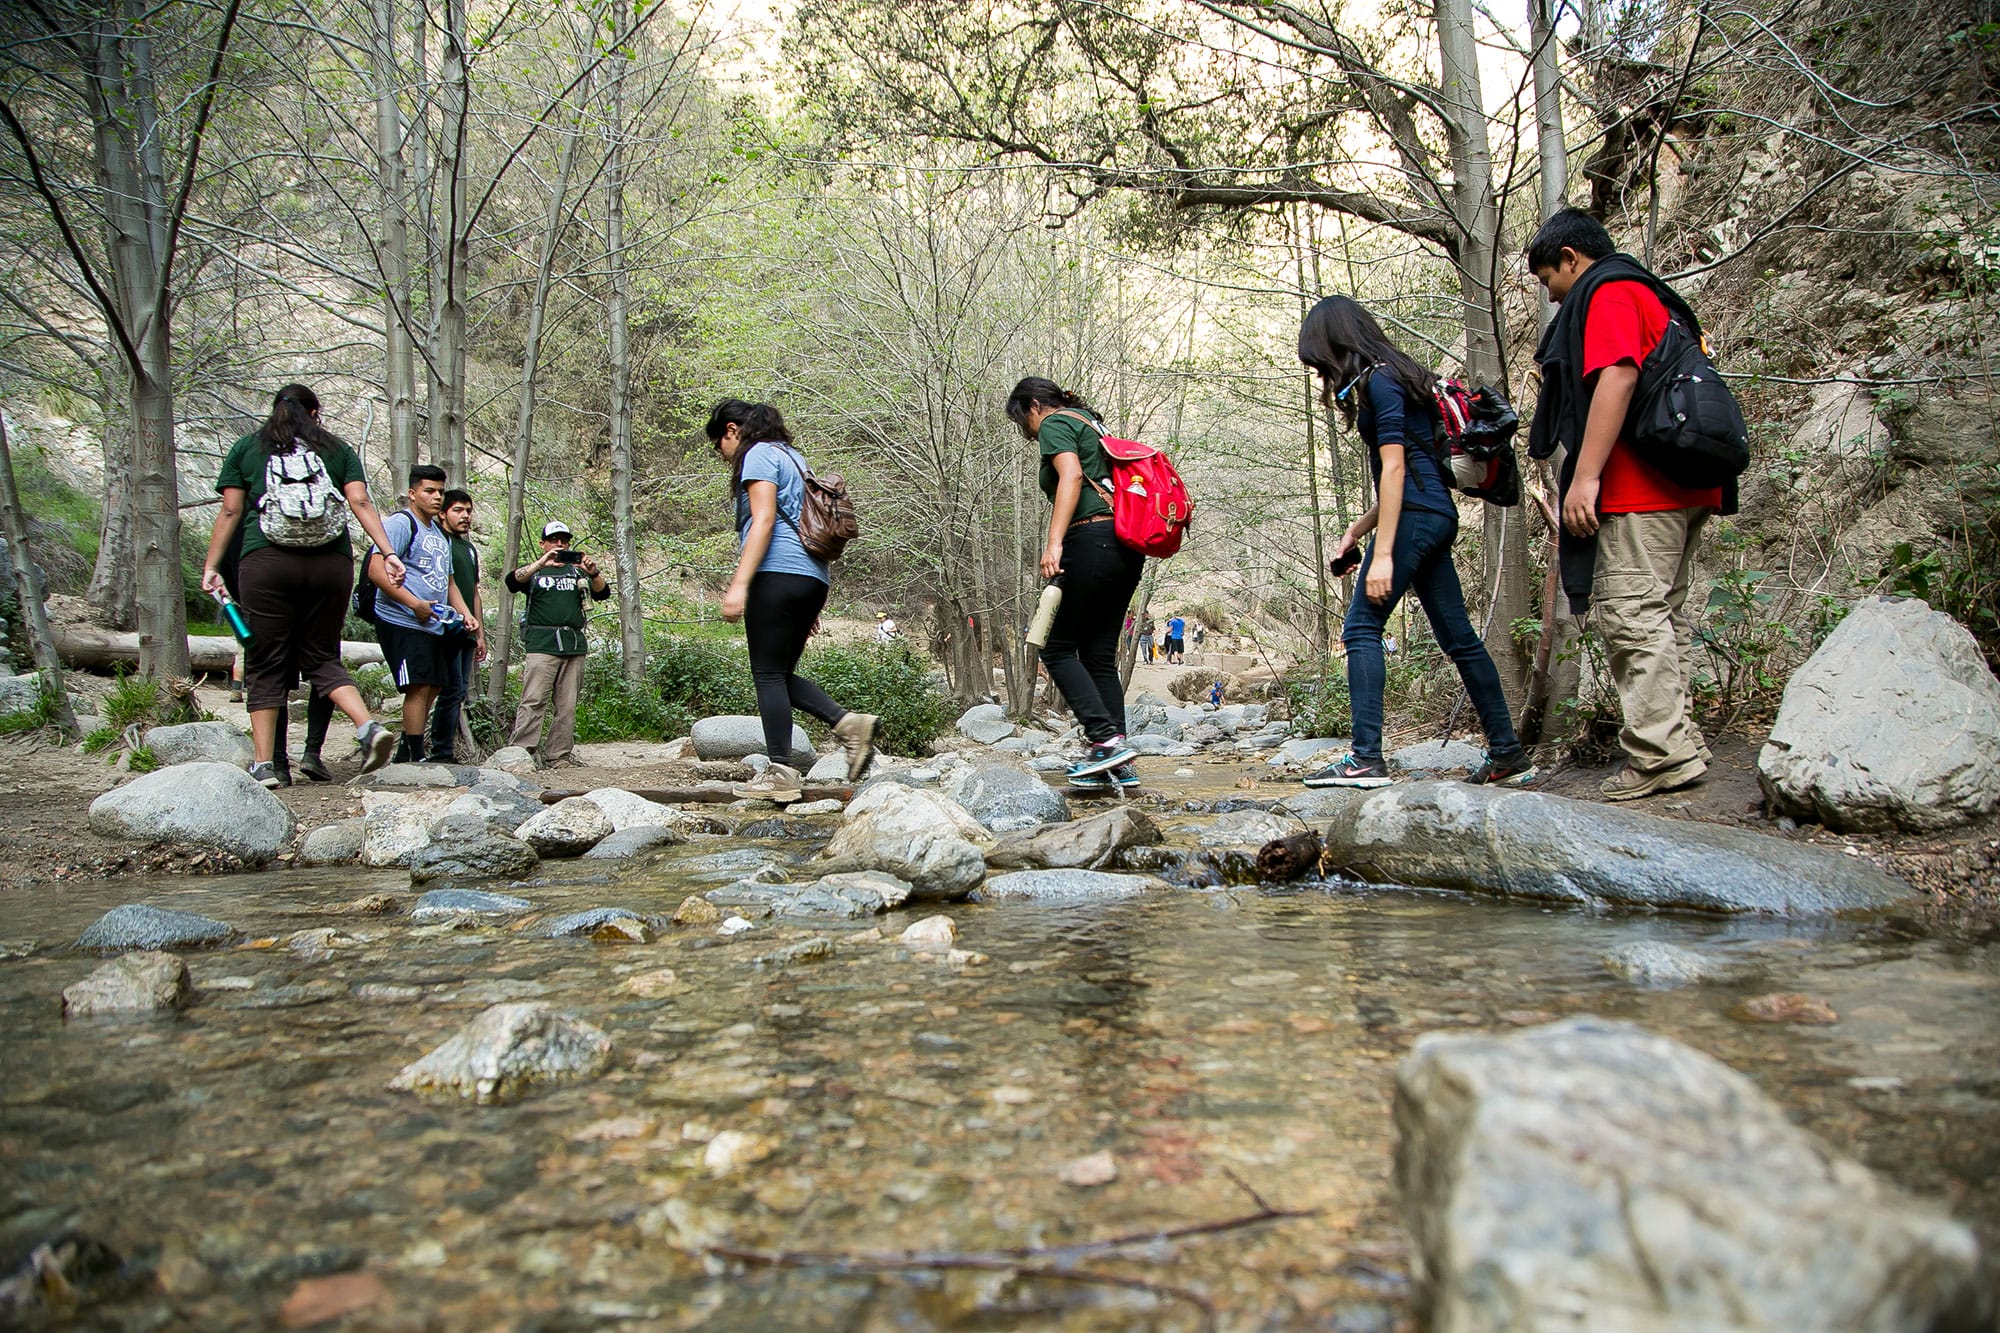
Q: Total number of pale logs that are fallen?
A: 1